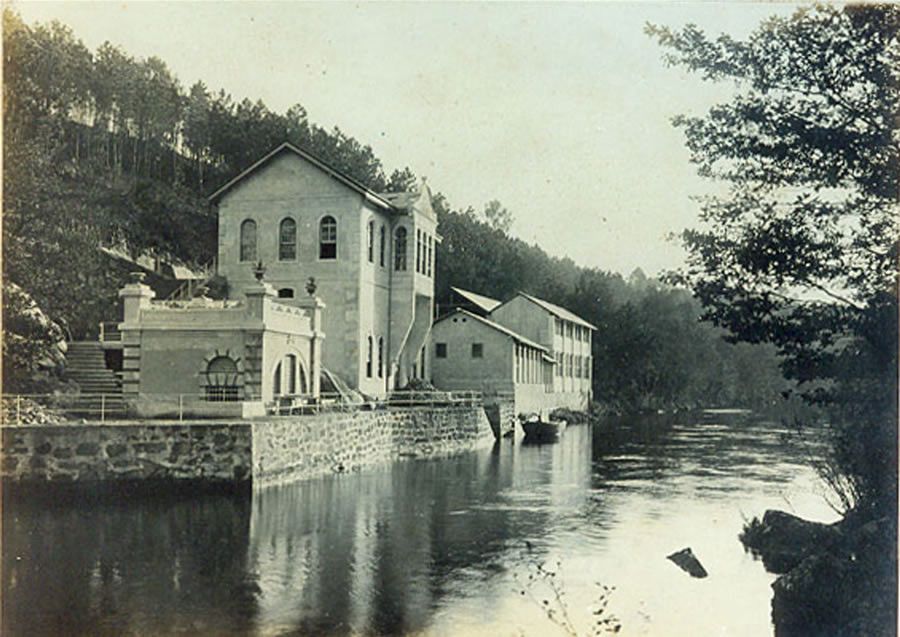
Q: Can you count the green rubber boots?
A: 0